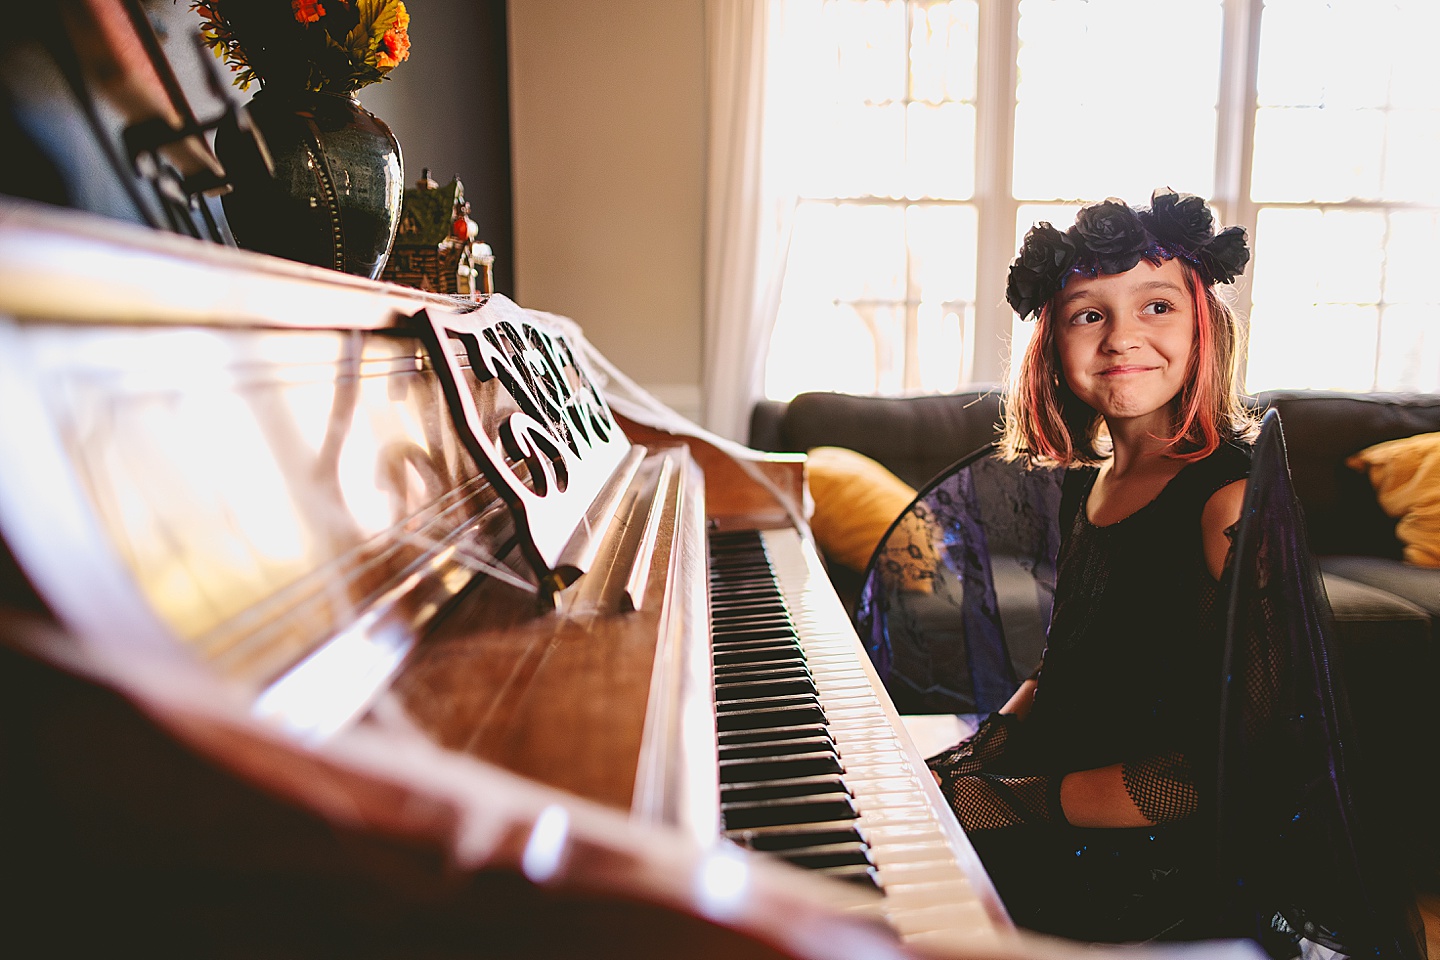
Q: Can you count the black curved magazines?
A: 0